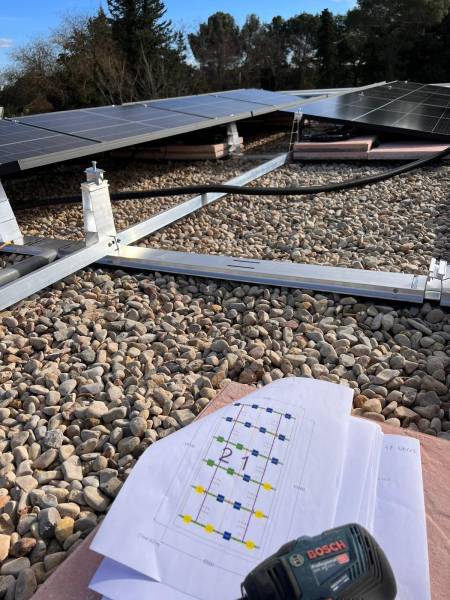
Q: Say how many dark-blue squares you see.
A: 14